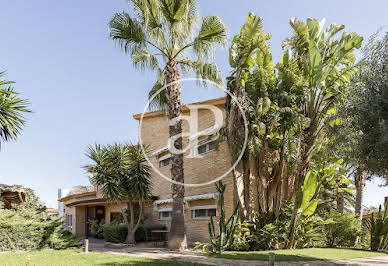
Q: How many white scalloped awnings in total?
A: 4